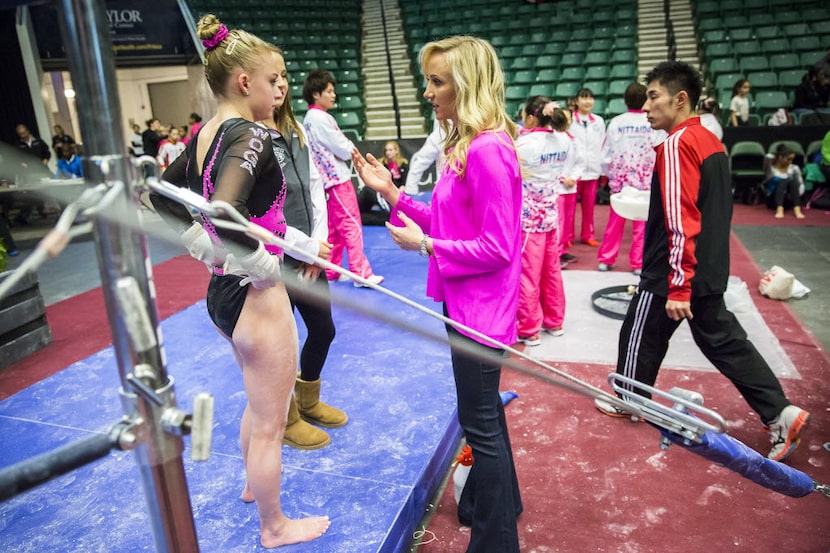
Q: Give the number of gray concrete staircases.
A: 2